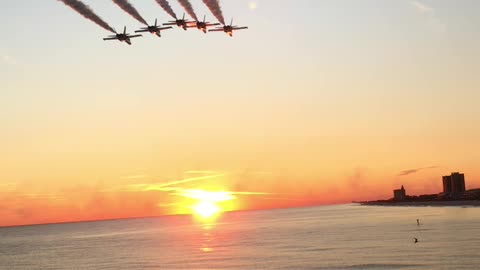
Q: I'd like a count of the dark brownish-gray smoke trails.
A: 5